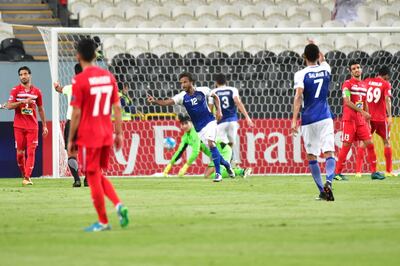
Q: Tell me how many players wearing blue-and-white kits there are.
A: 3